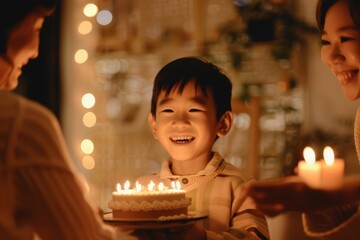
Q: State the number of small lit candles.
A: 7